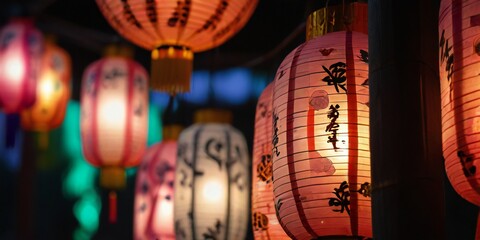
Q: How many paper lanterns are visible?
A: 9